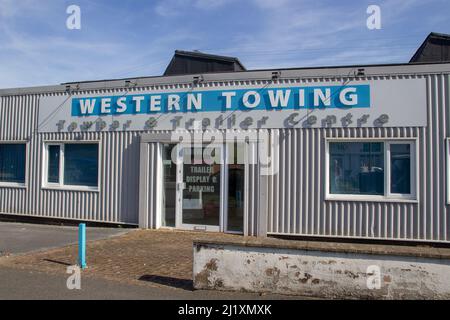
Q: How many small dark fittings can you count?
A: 5